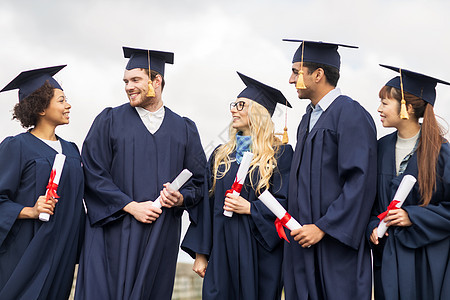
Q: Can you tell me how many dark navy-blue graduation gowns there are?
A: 5